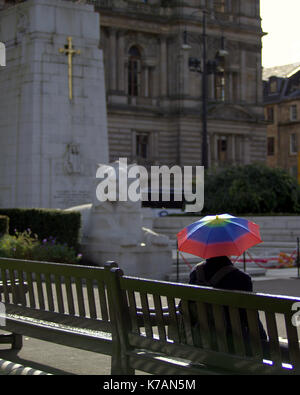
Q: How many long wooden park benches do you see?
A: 2